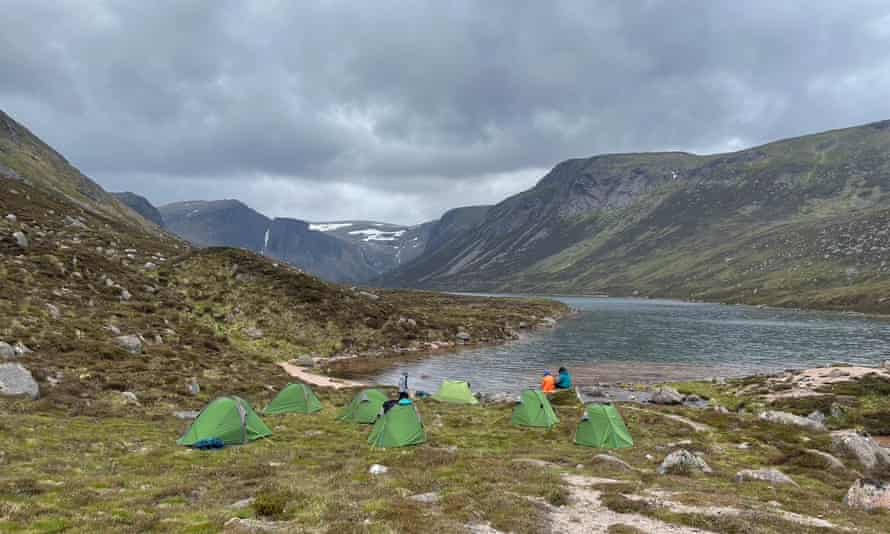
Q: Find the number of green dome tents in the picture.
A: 7